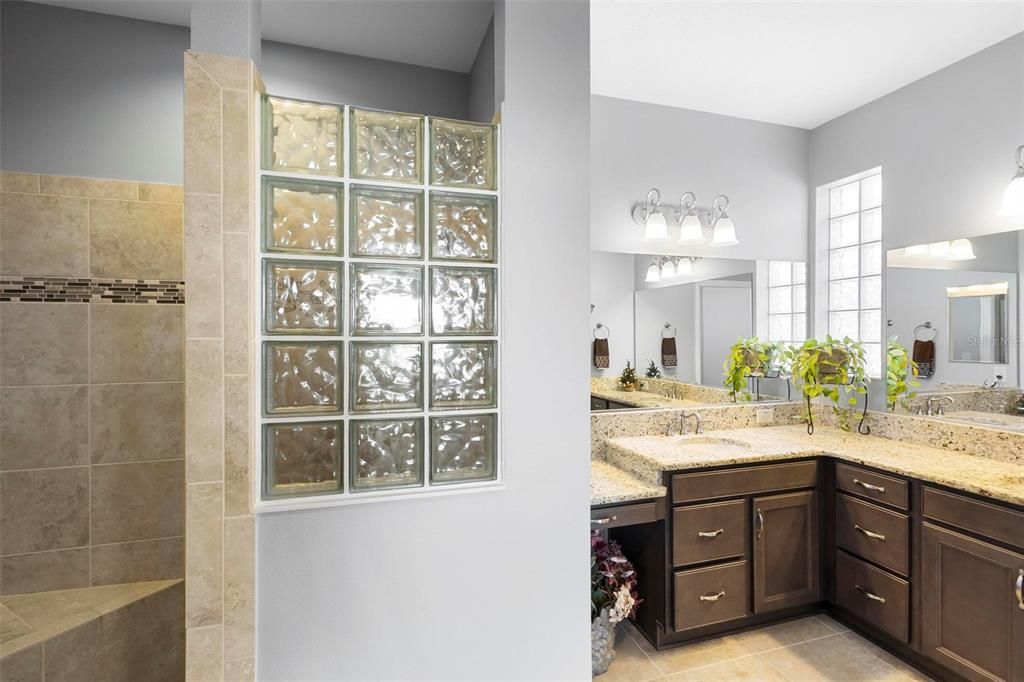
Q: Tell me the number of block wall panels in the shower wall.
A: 15